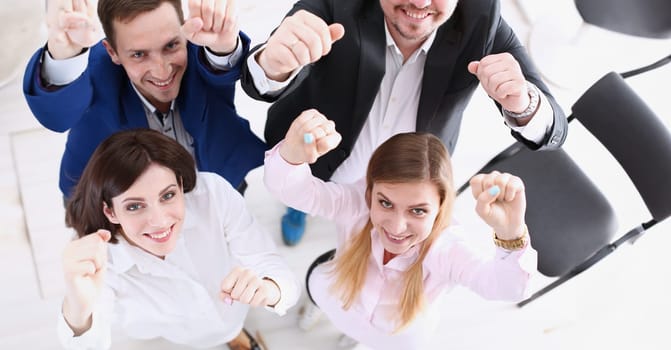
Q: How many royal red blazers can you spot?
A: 0